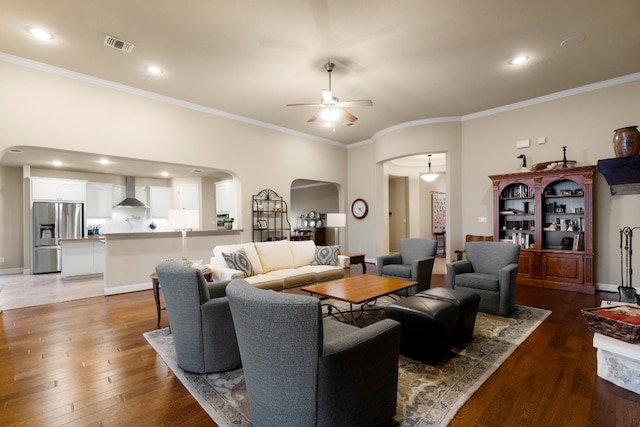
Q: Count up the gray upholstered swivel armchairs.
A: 4